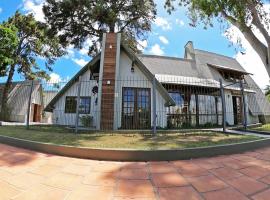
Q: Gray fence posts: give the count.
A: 5